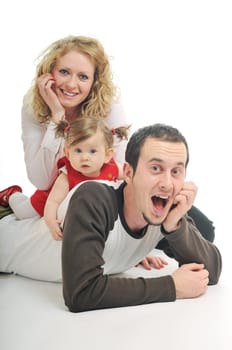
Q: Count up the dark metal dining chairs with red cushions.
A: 0